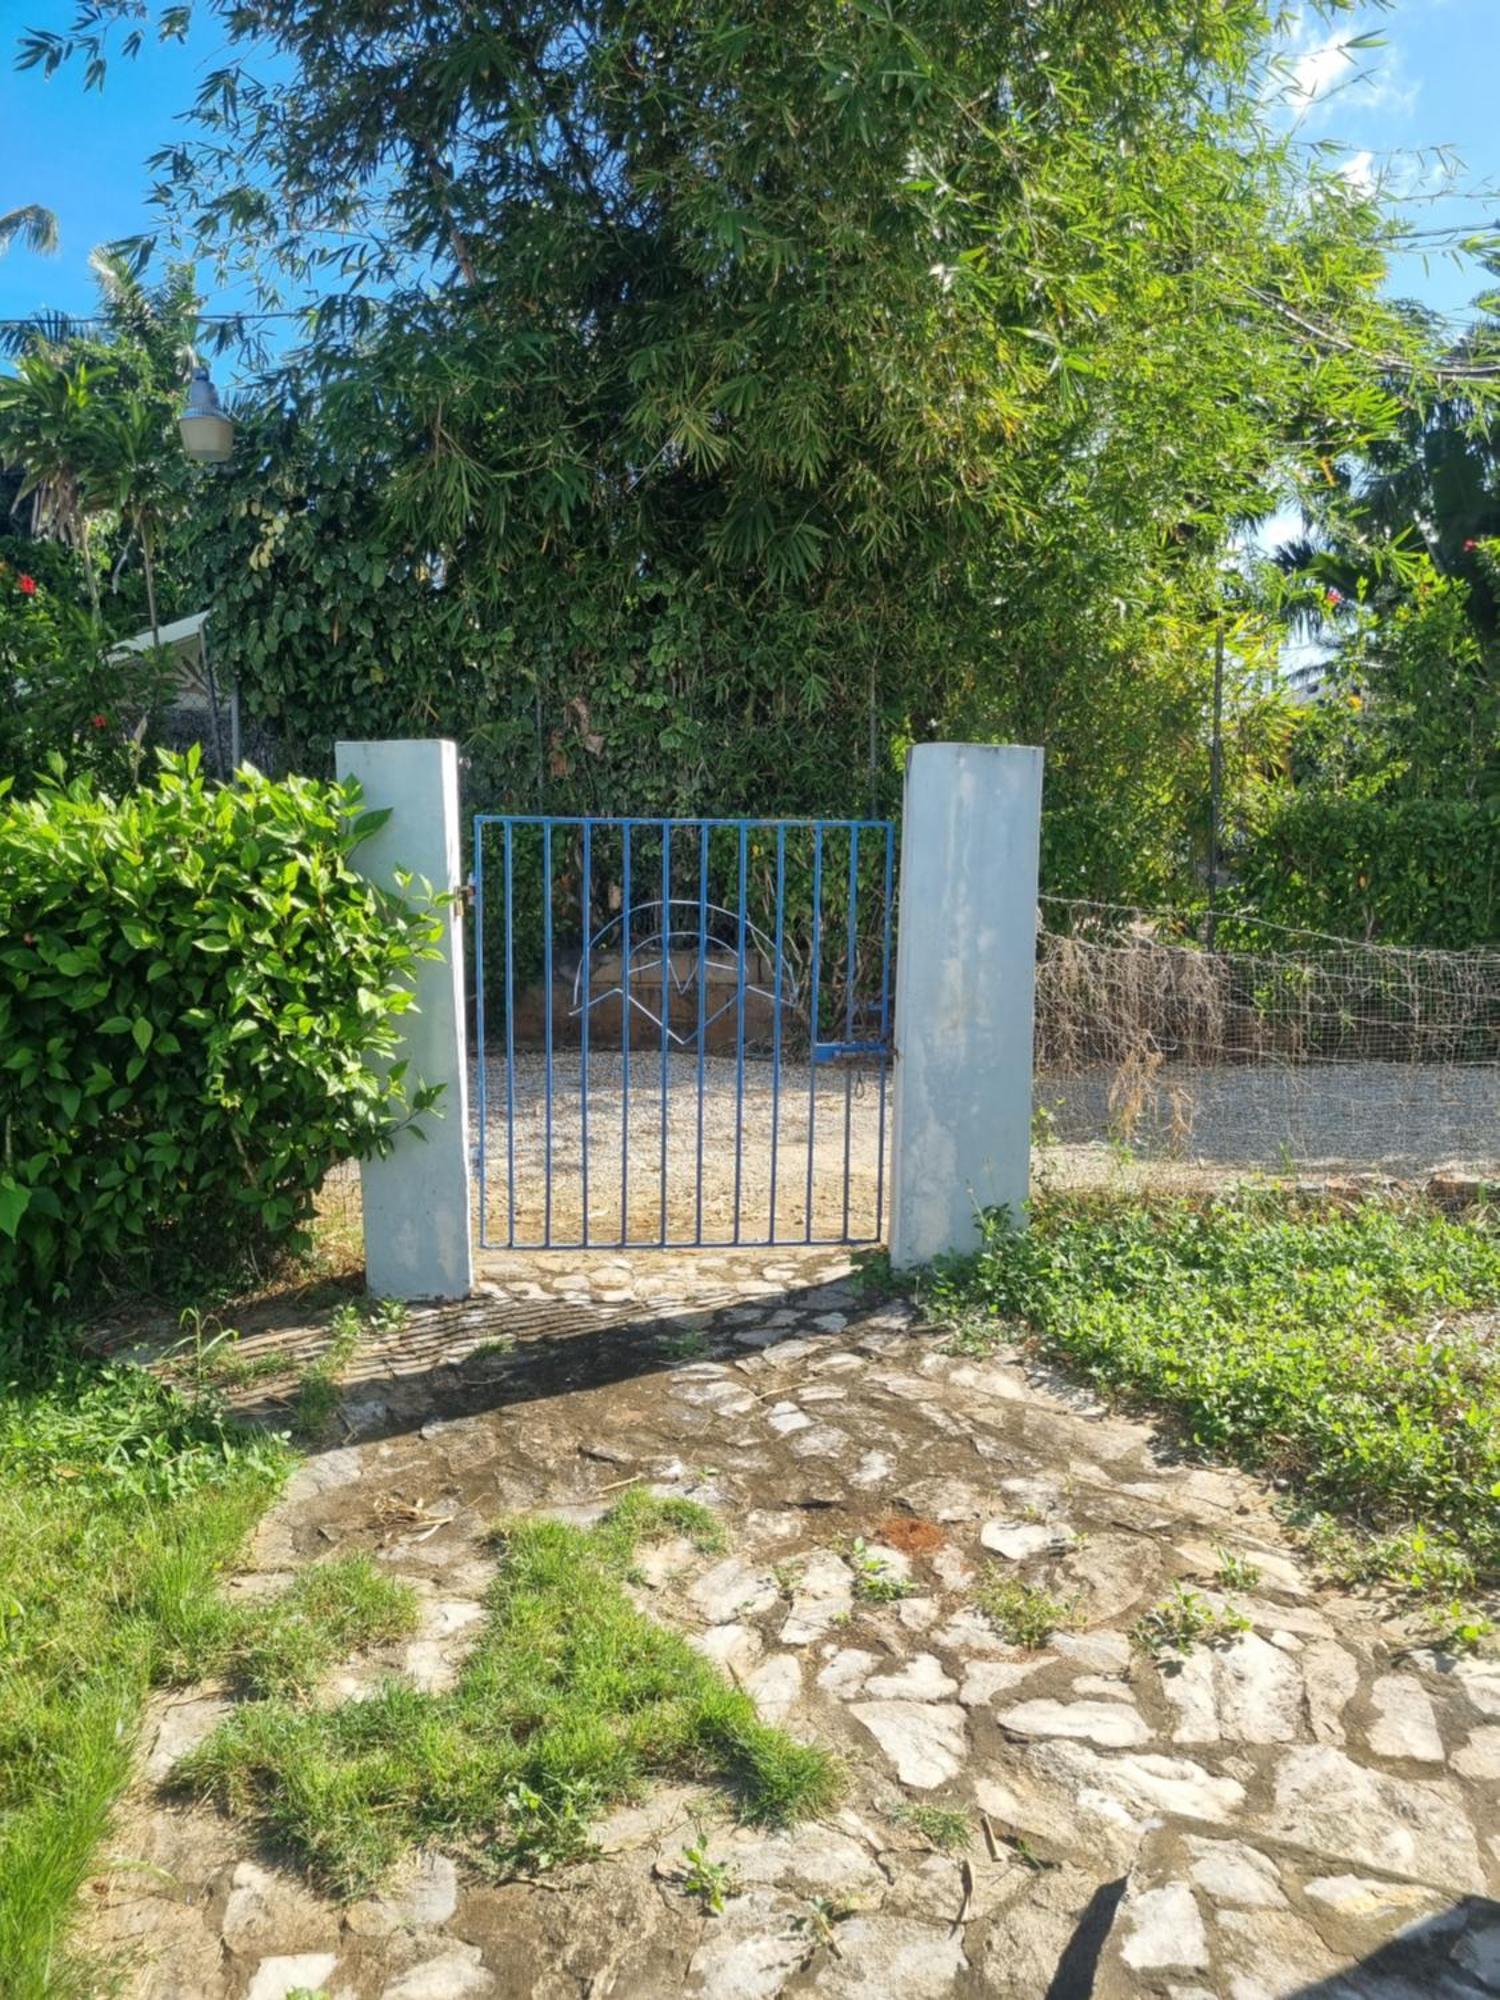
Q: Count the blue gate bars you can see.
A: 12